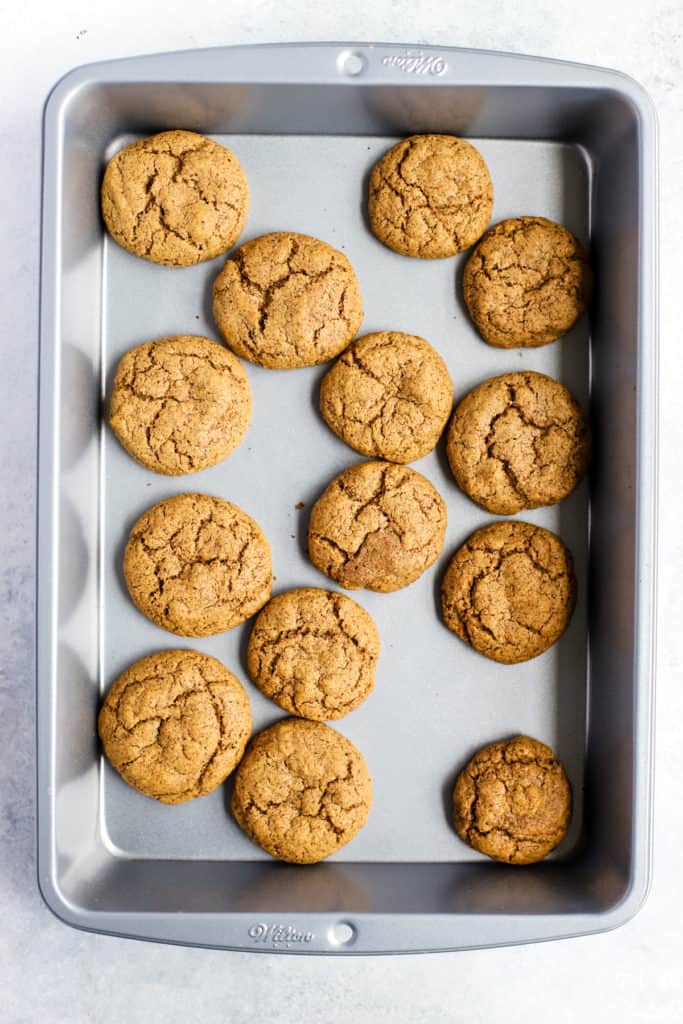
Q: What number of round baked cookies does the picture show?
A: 14